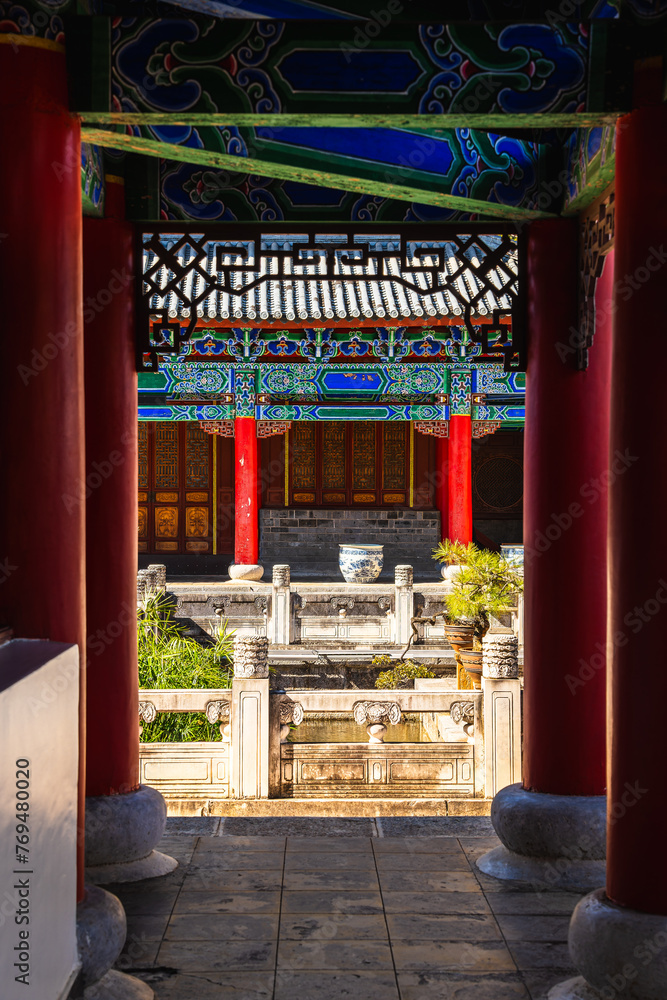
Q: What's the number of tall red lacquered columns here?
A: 6